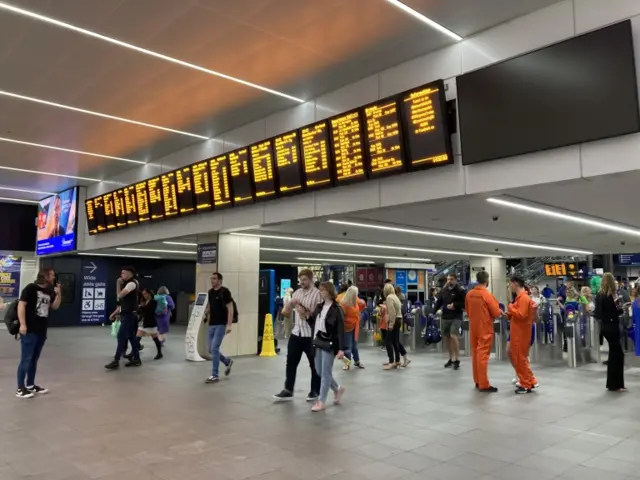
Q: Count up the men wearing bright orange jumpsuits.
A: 2